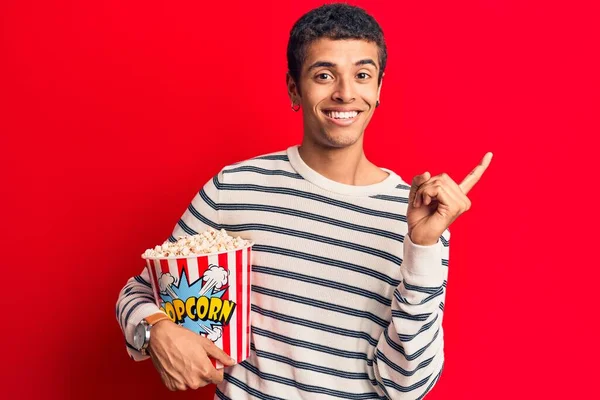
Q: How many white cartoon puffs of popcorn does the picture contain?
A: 3